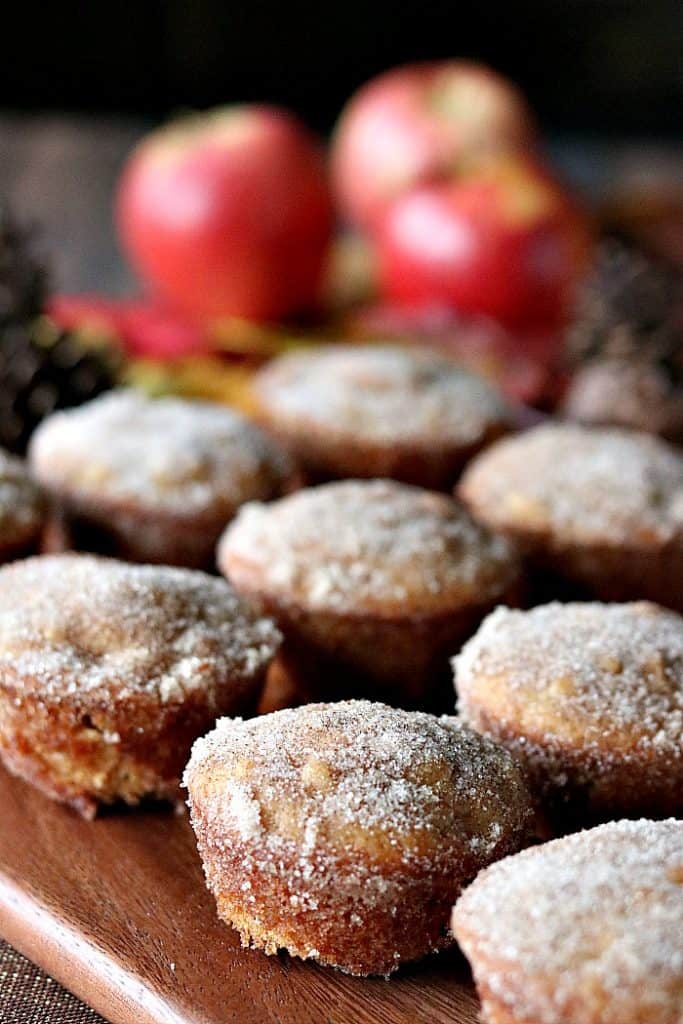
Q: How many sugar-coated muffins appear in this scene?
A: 9